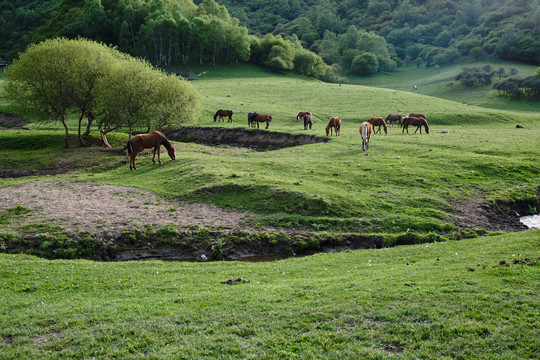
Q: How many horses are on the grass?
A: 12